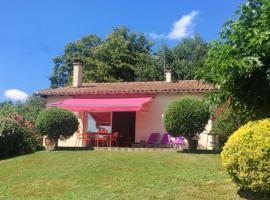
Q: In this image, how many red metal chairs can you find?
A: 3